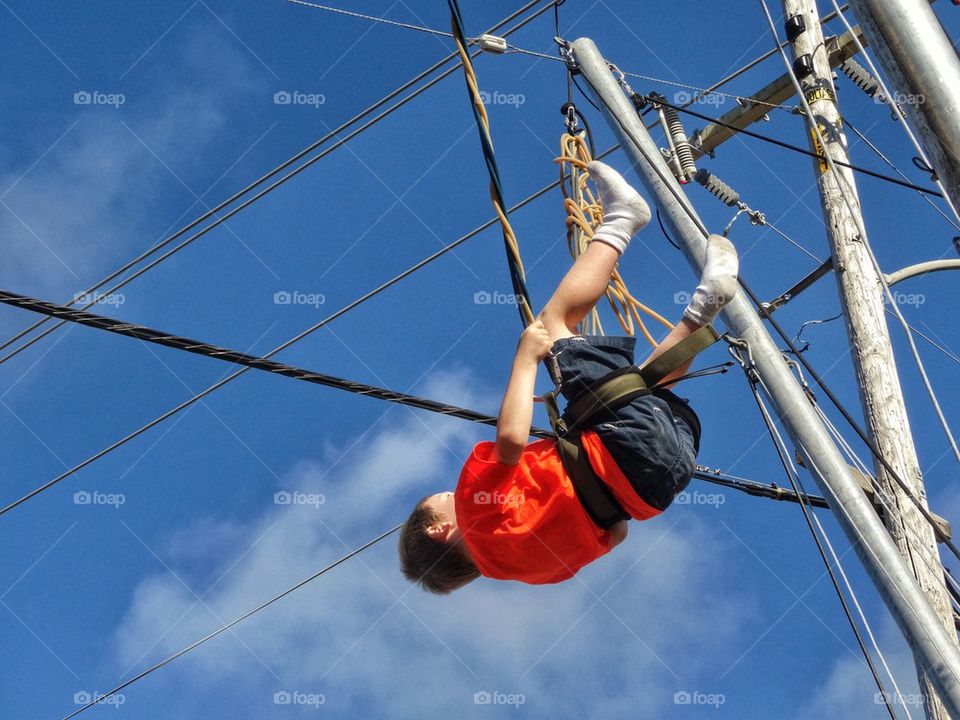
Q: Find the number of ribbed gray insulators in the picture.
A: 3